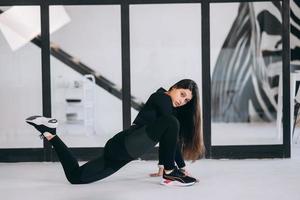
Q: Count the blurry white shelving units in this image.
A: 1